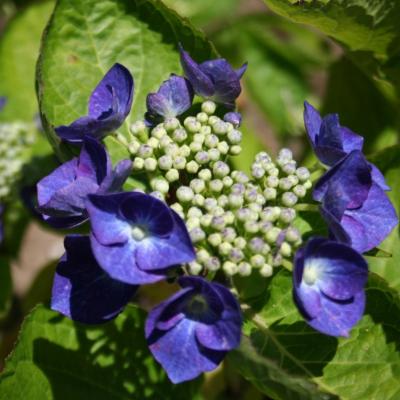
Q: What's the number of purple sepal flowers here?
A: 10